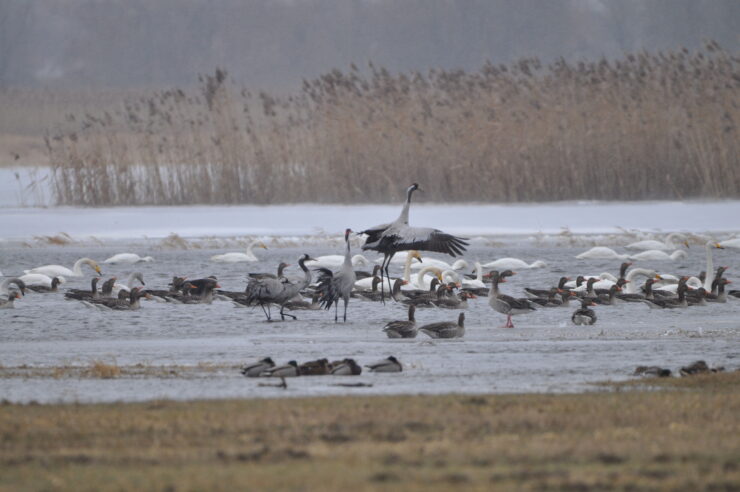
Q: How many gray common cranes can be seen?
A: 4